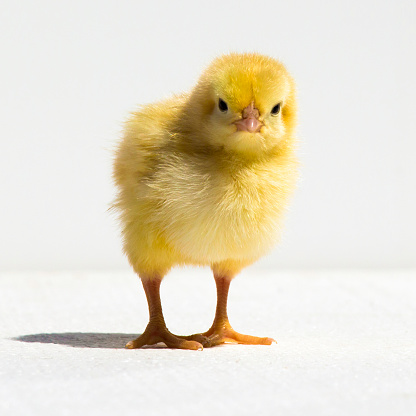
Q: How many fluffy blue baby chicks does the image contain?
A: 0